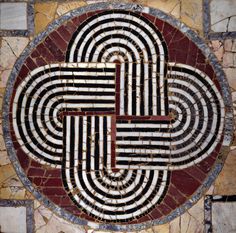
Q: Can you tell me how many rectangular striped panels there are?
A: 4